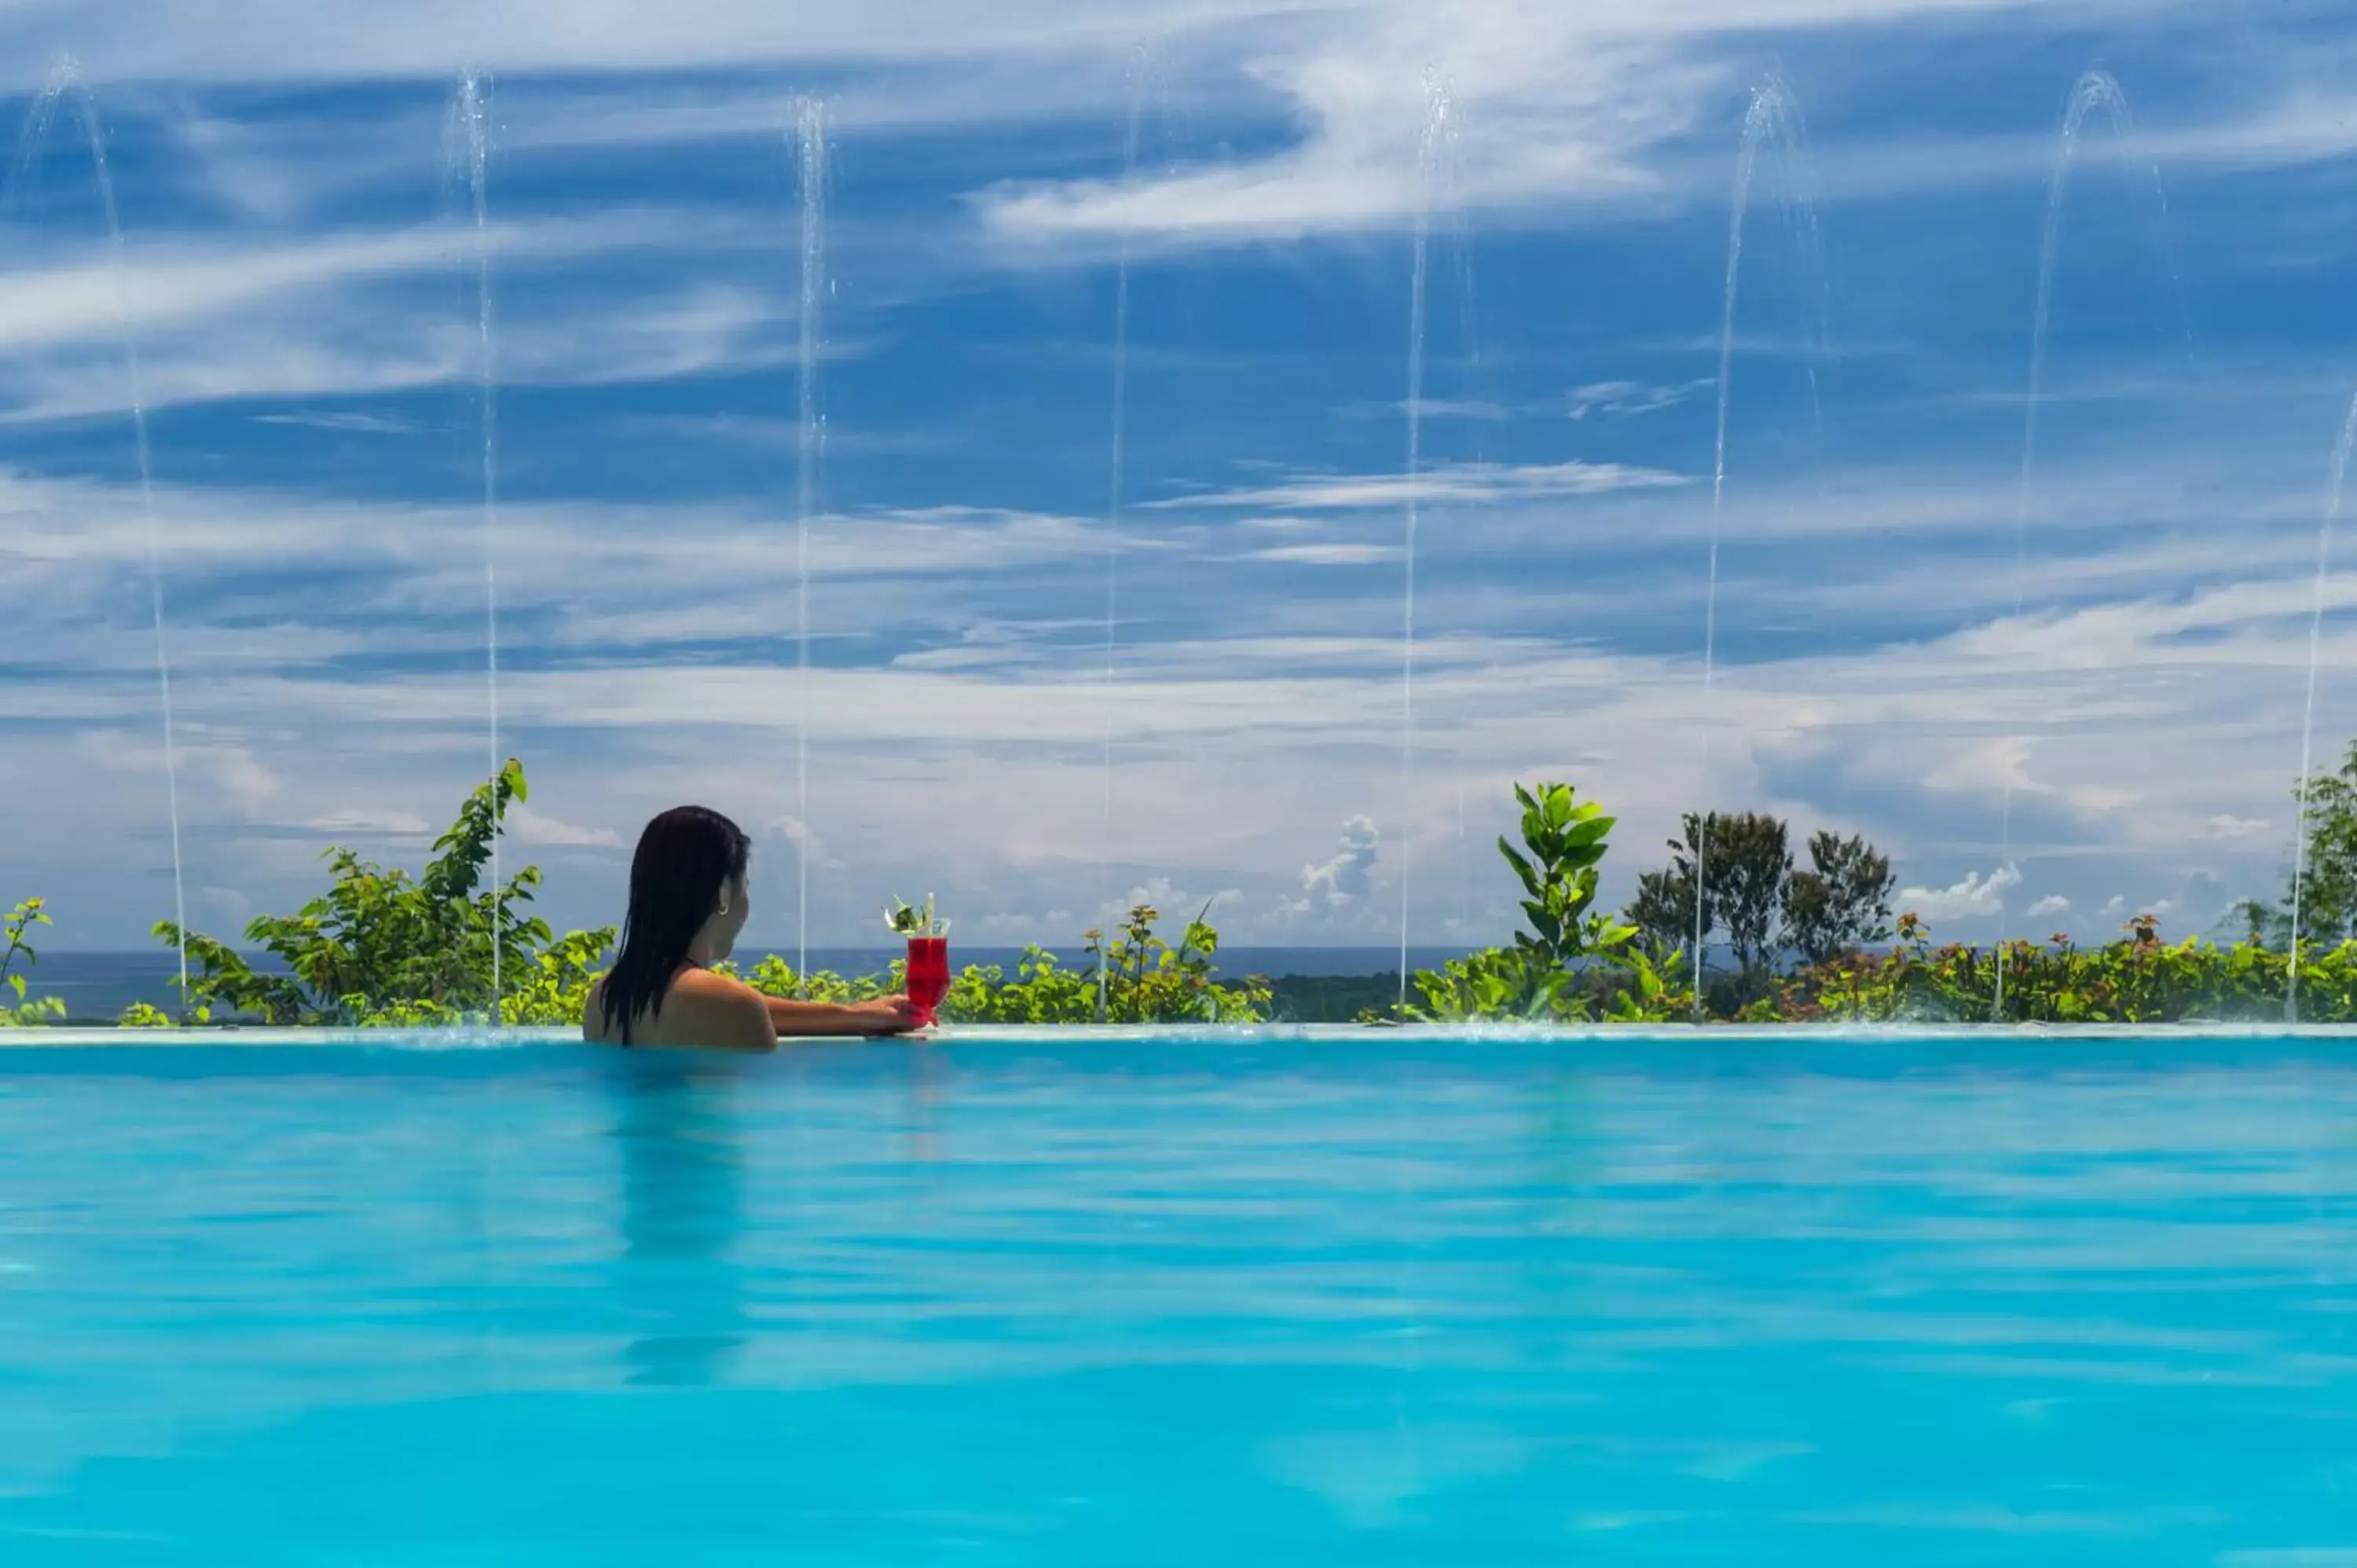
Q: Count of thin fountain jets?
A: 8